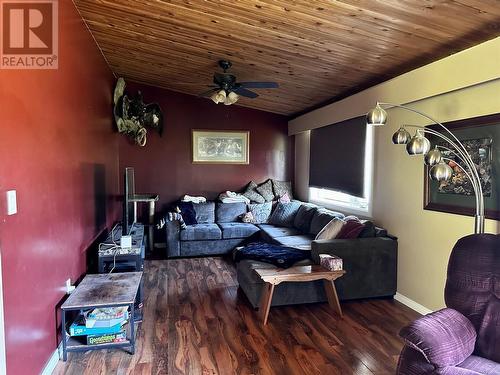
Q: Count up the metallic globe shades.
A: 5